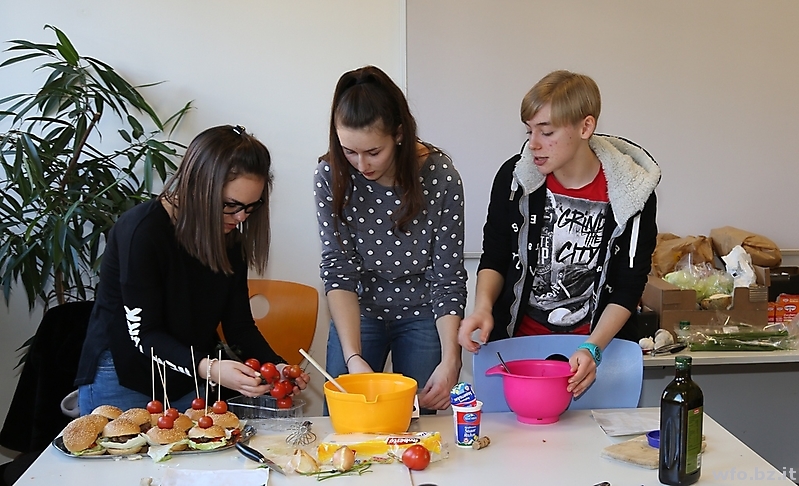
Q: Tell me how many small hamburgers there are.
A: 10